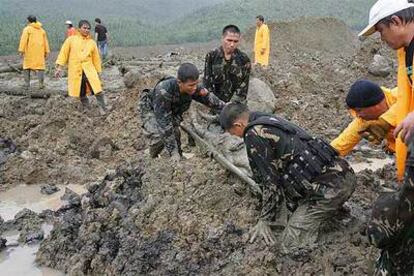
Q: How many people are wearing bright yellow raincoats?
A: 5